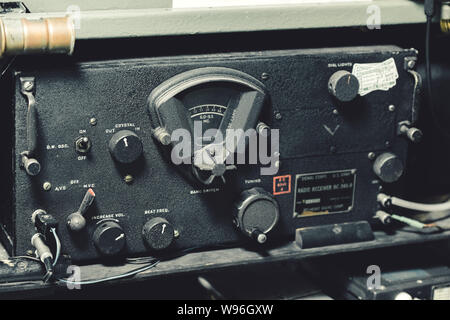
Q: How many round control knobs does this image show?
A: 6